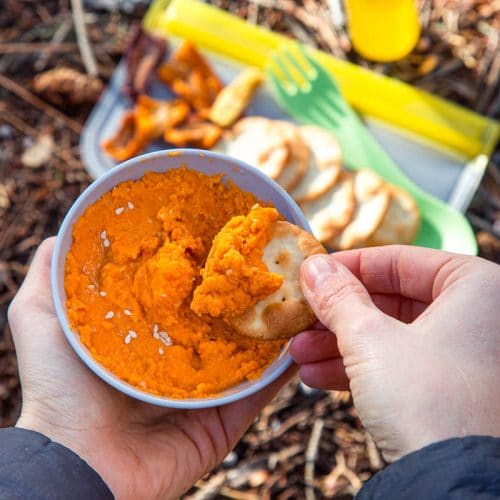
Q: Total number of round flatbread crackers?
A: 7